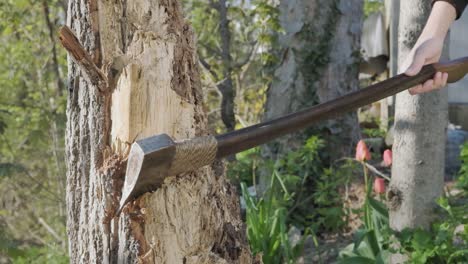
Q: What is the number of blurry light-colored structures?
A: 1